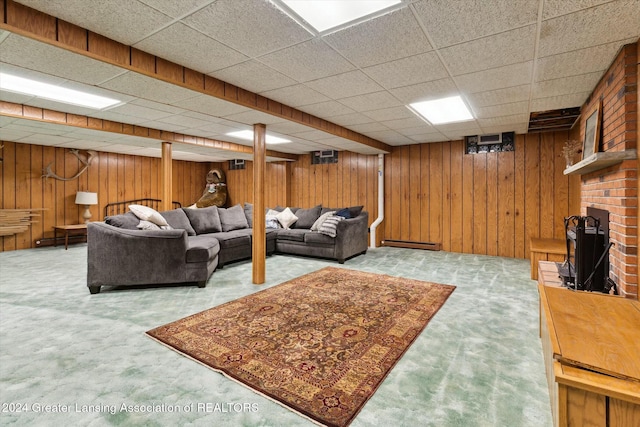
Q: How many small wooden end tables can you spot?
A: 1